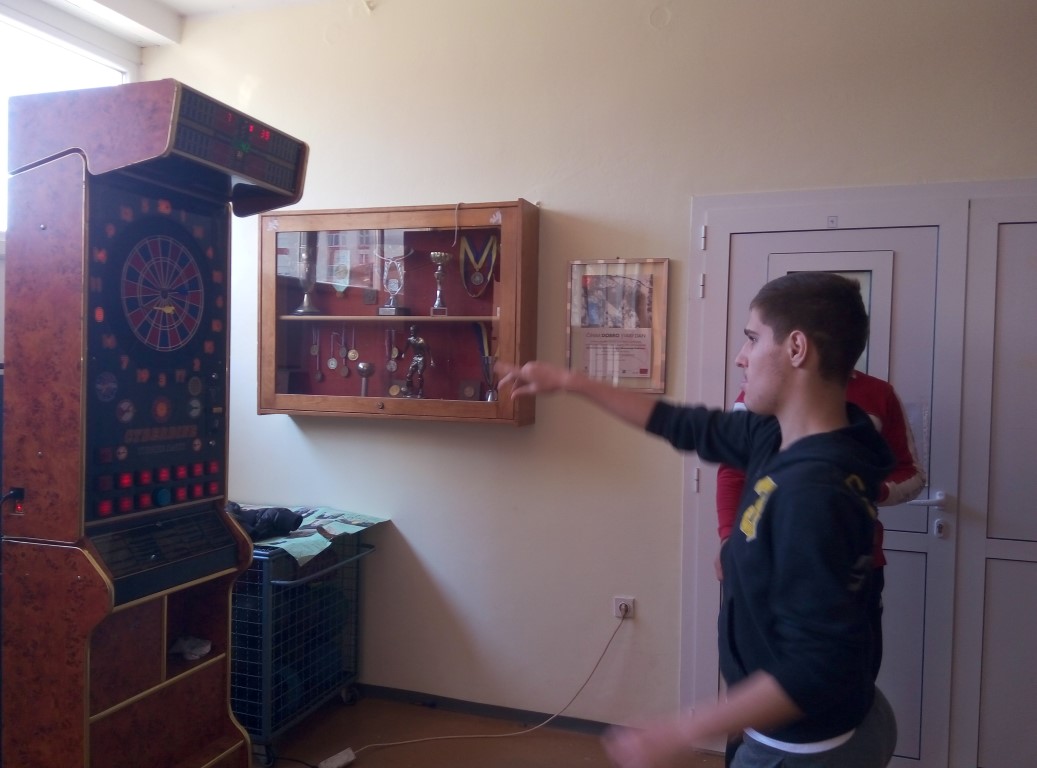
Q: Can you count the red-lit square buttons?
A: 12